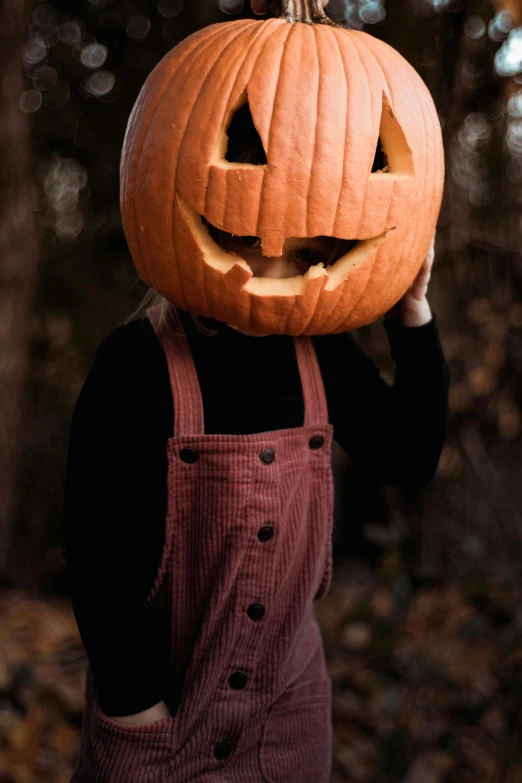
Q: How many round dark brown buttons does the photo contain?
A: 7